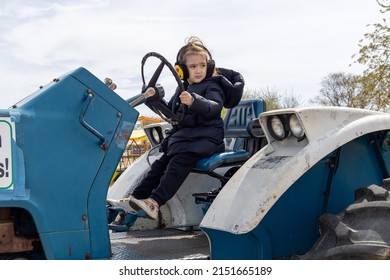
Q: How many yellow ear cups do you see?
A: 1